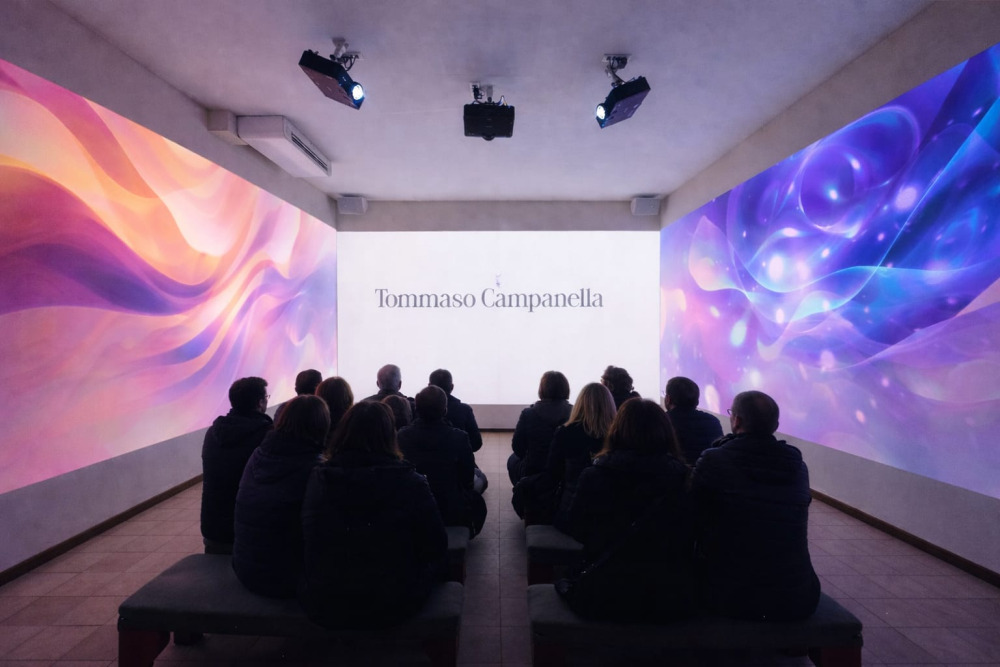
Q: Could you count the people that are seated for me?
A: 15